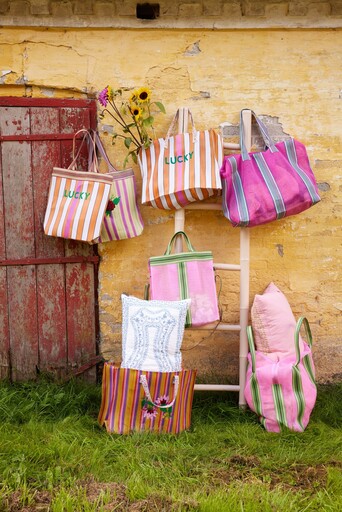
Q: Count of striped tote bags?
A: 7